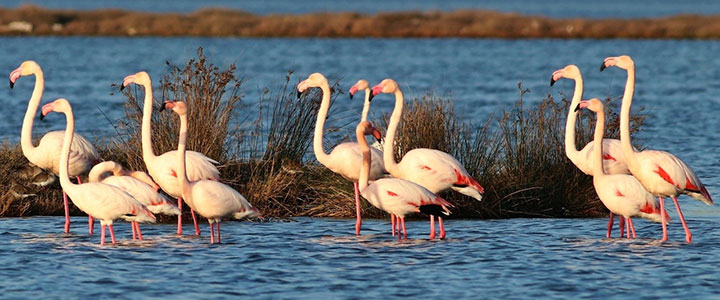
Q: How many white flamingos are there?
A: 12